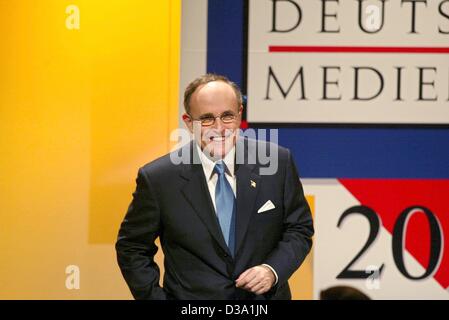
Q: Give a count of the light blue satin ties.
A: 1